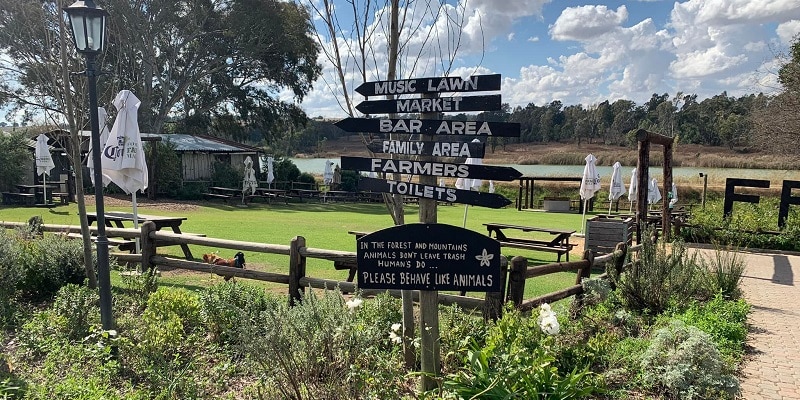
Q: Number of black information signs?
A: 7